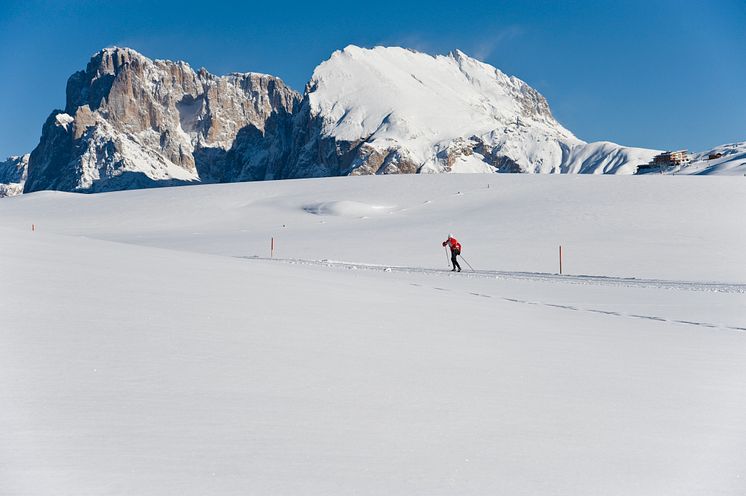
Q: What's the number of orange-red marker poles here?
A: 3